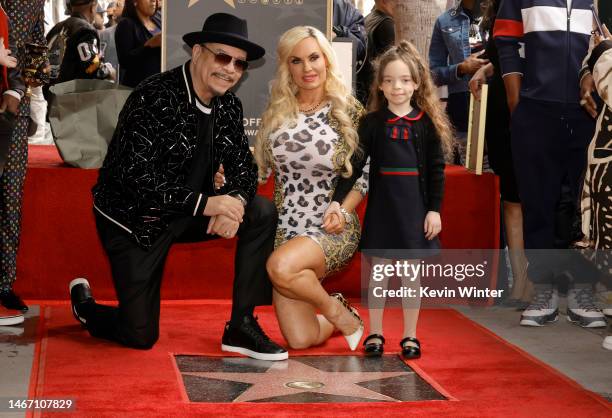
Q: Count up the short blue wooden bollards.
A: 0